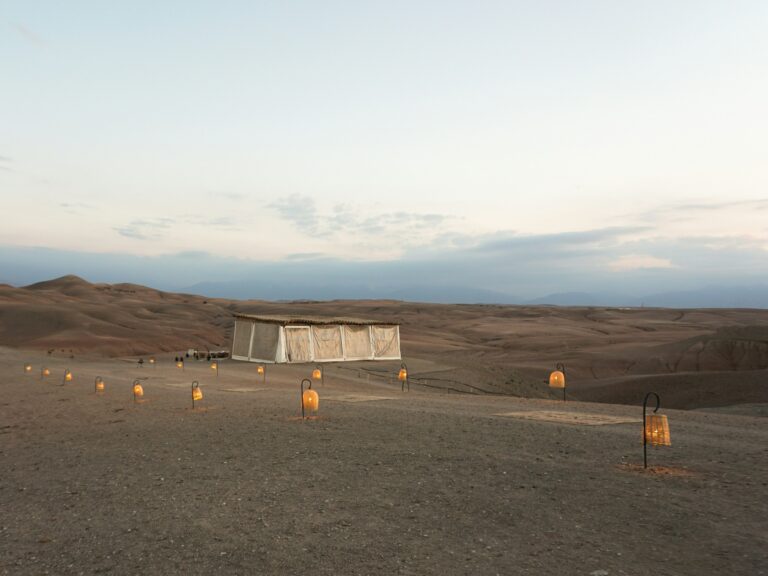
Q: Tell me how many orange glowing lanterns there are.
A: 15